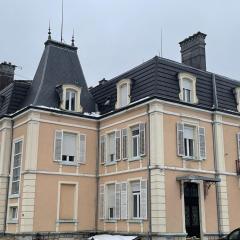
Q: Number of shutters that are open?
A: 12